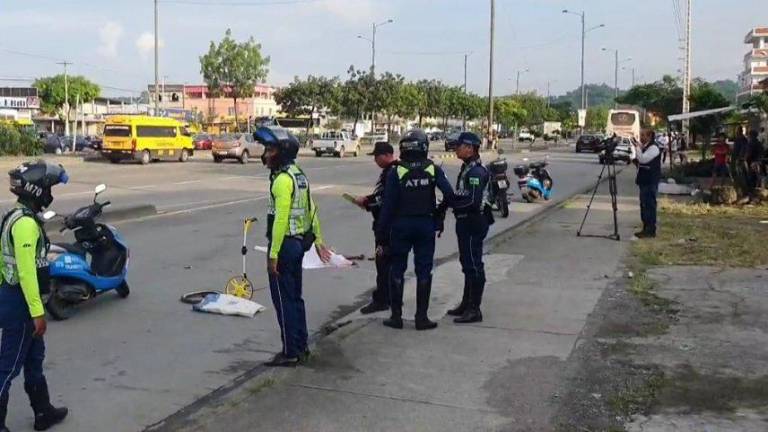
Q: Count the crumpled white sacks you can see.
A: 1